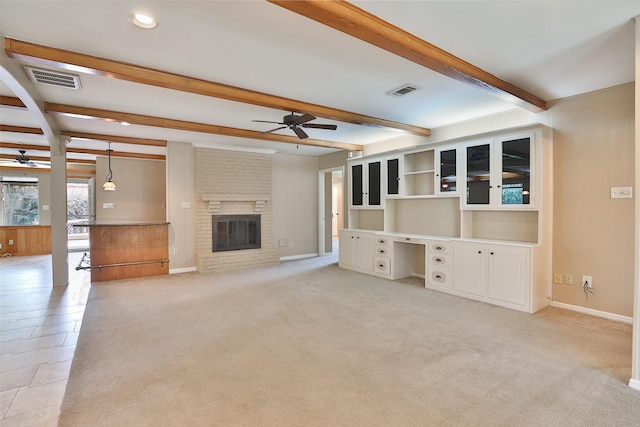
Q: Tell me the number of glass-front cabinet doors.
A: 6